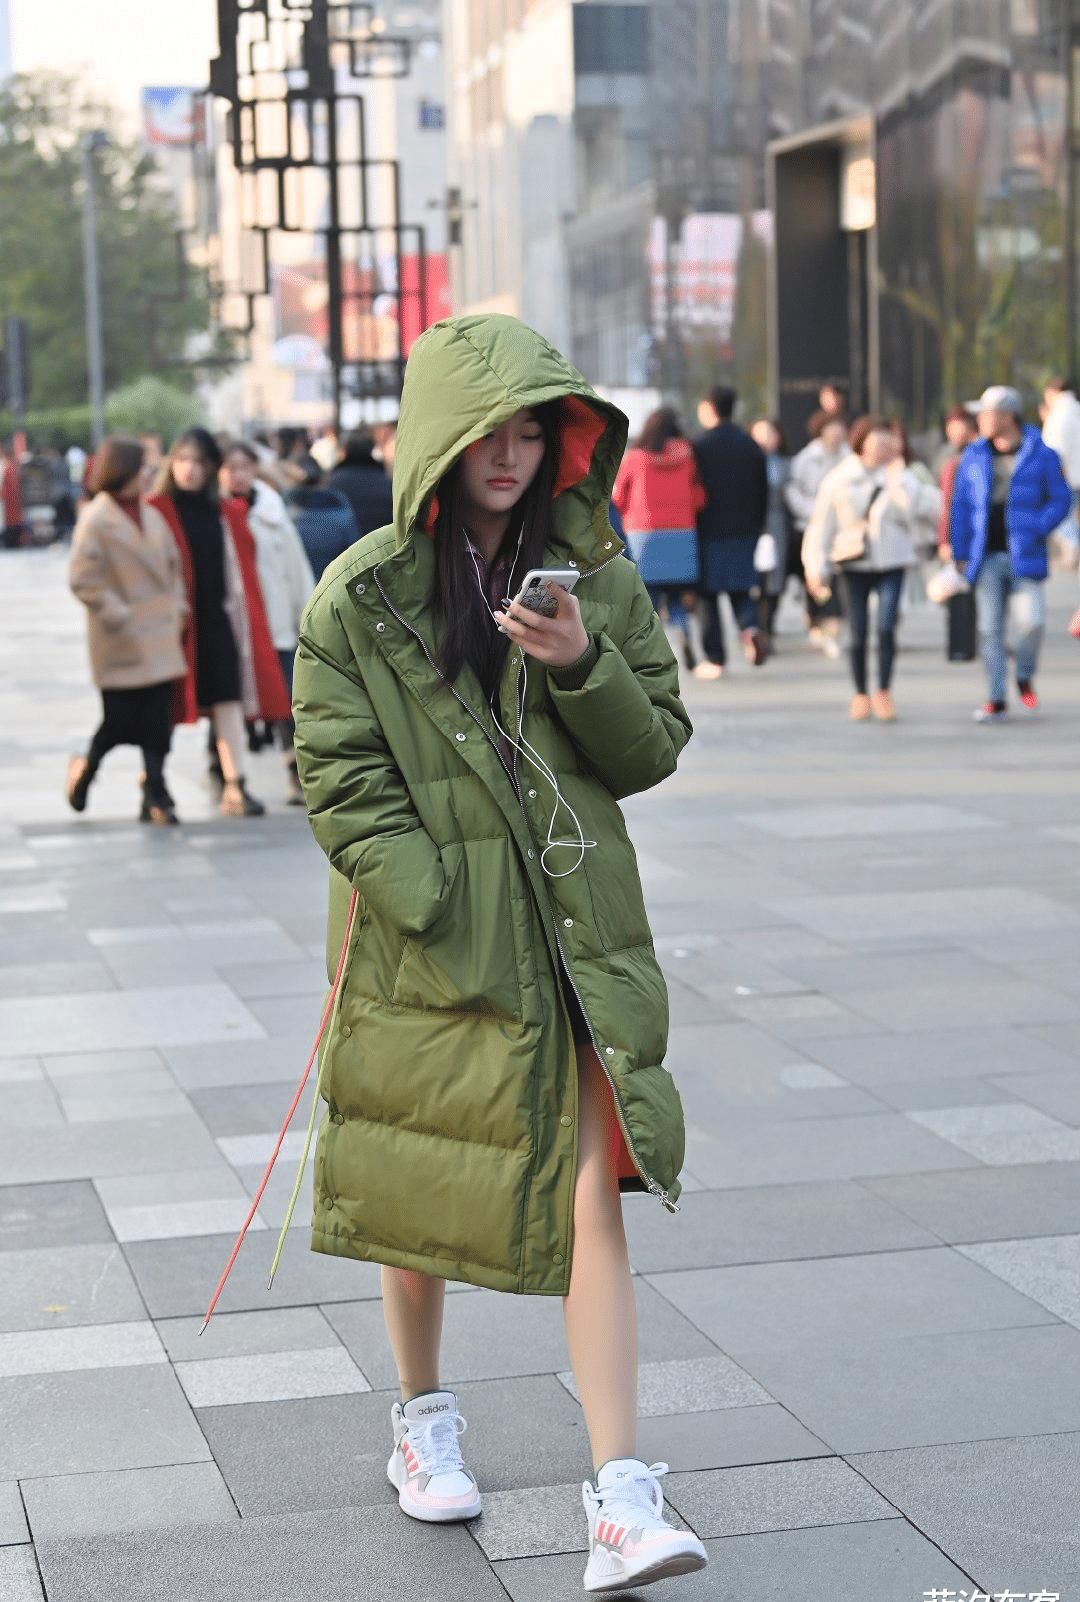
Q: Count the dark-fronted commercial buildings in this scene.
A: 1